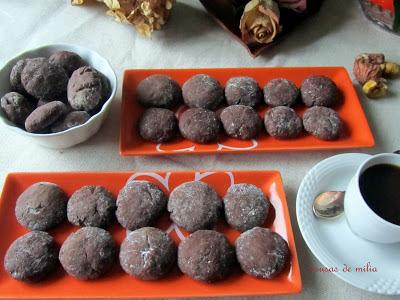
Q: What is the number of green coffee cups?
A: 0